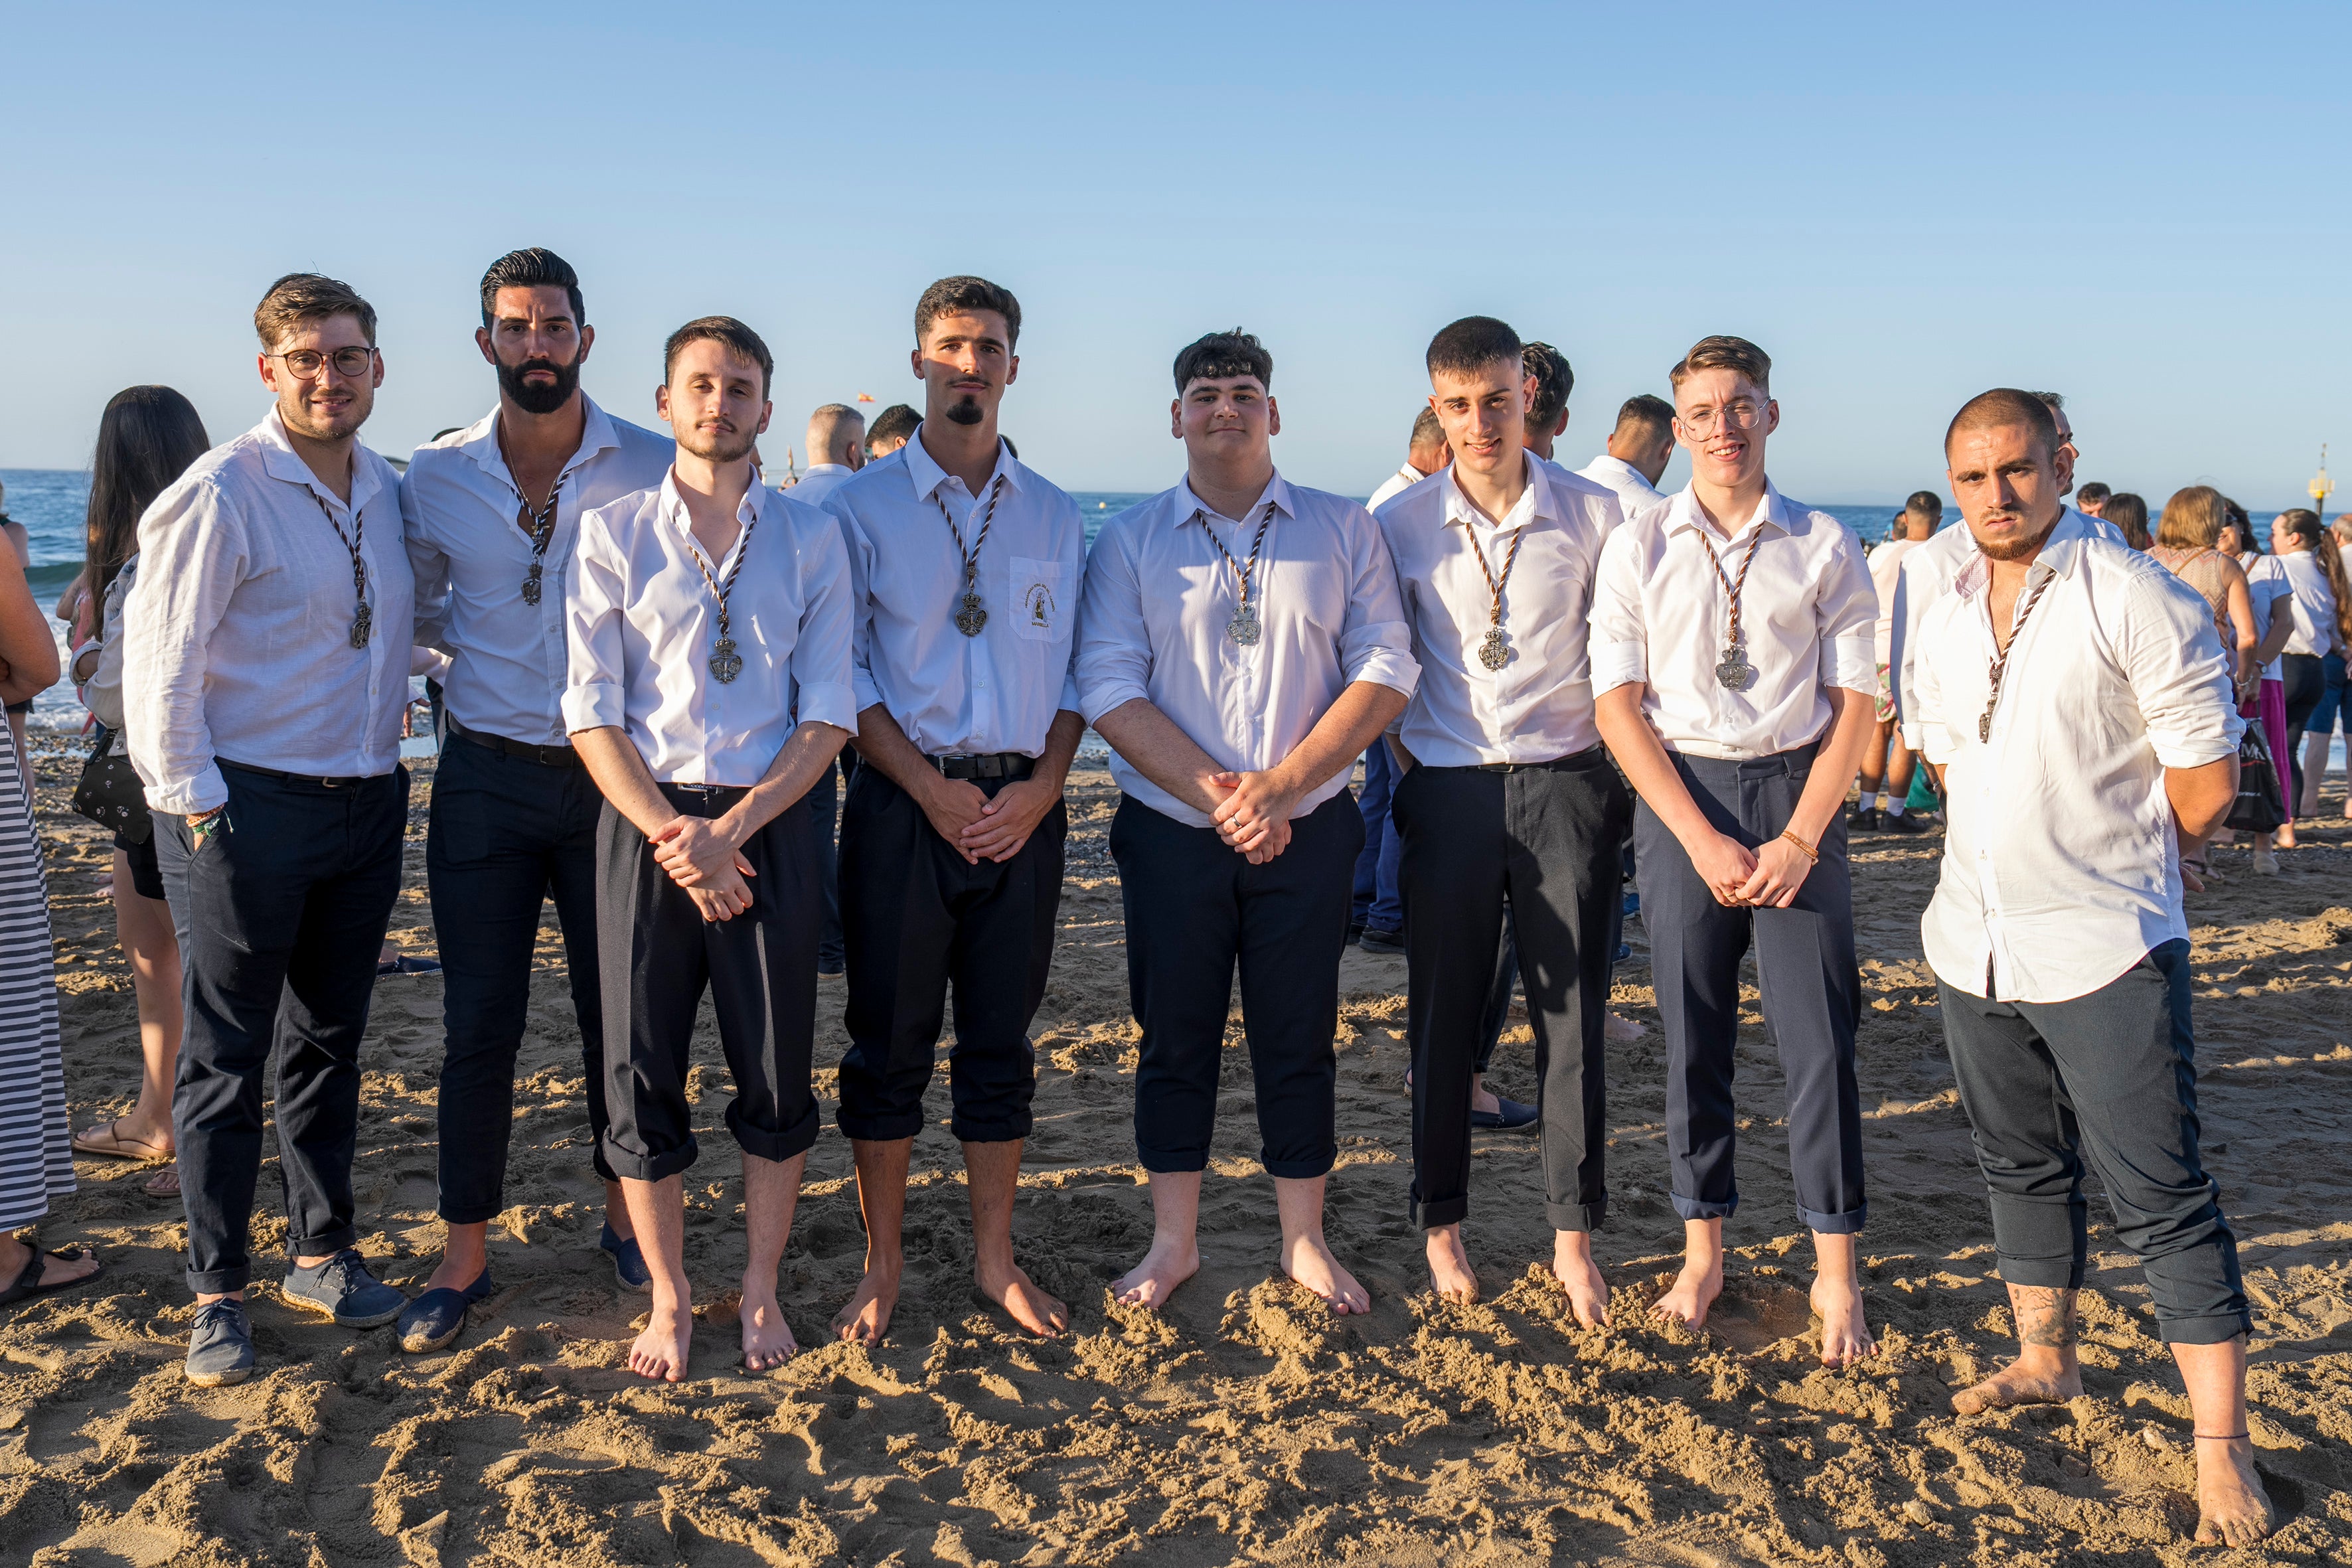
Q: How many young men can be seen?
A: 8